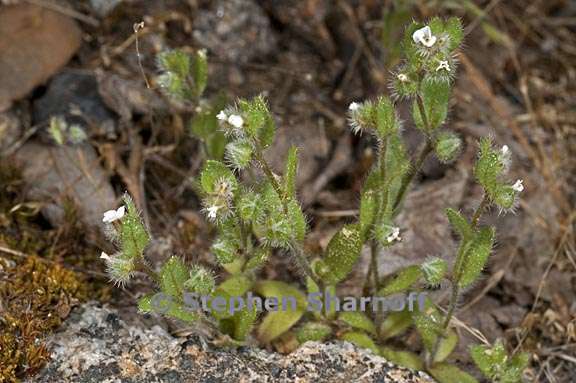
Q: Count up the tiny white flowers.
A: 12